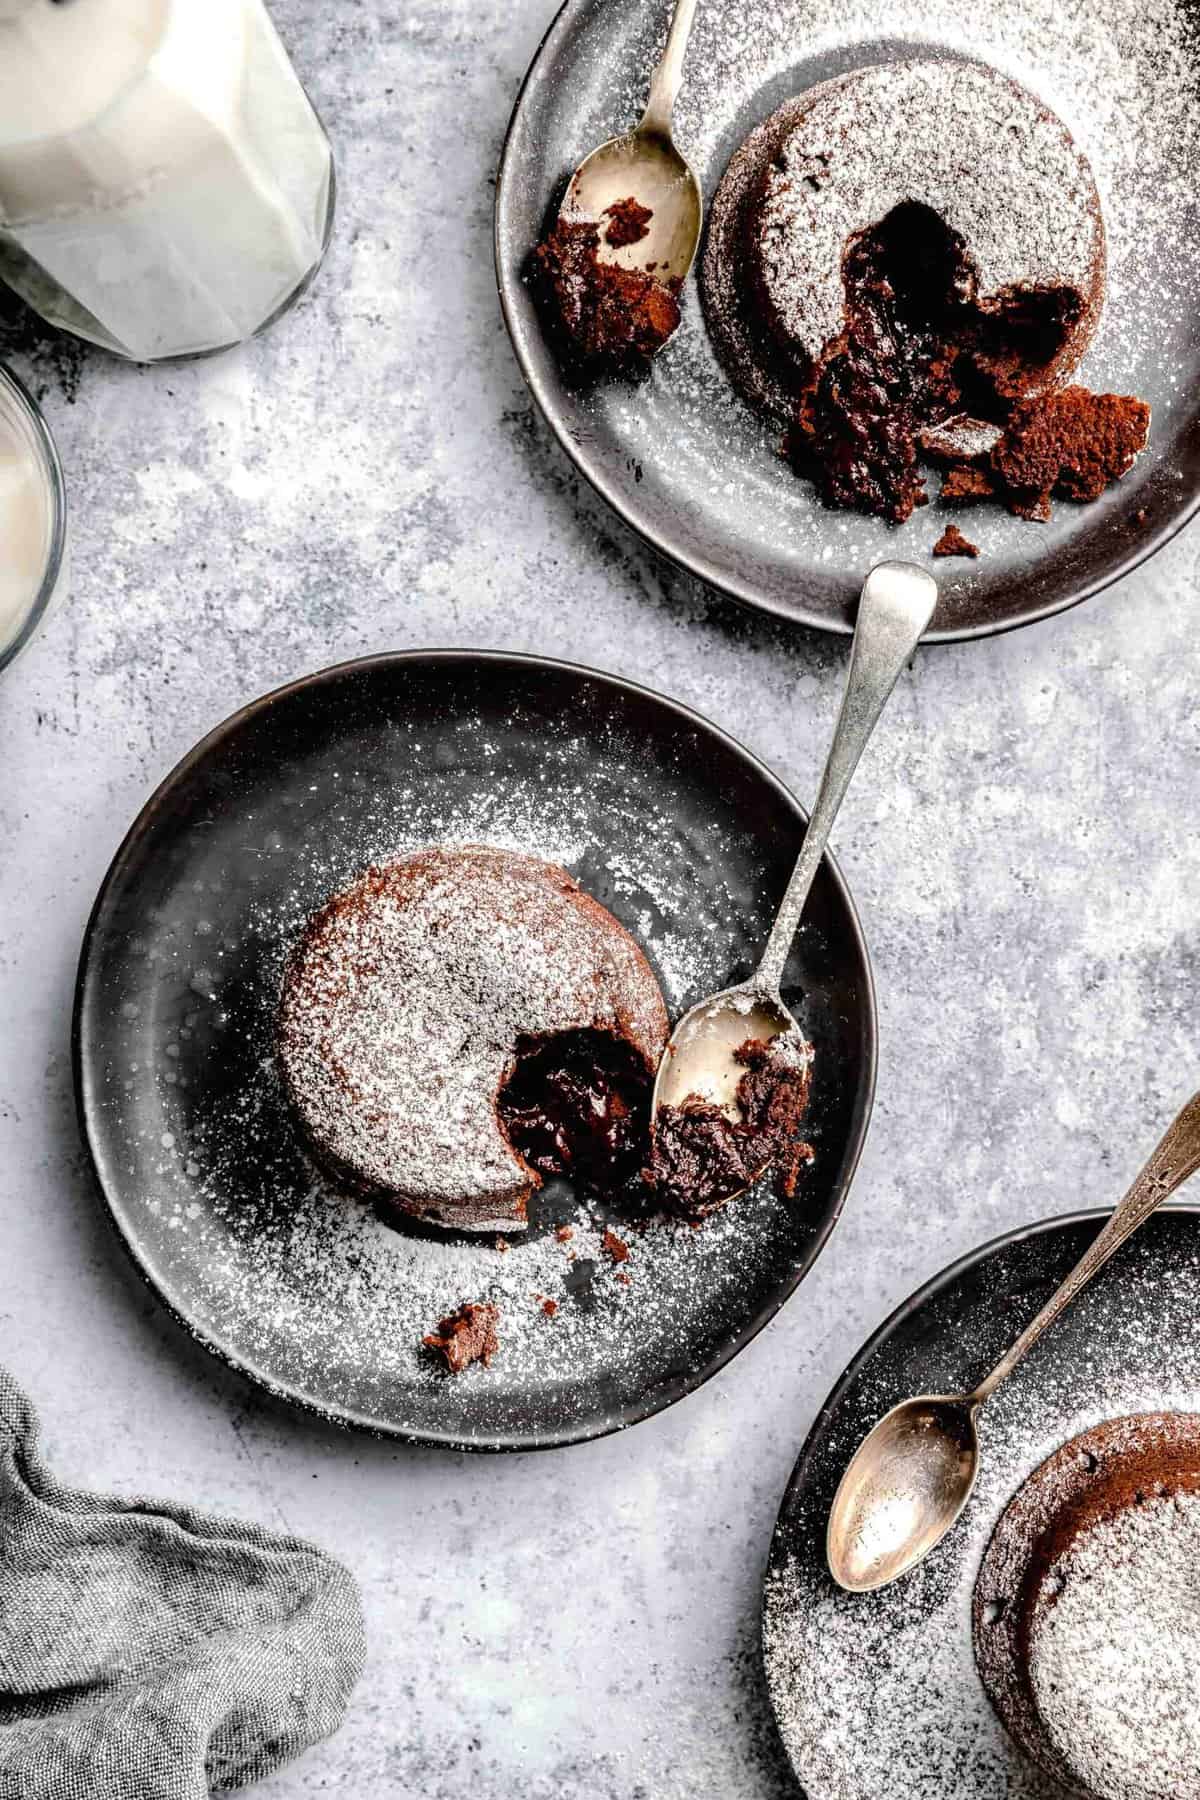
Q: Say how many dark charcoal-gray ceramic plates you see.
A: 3